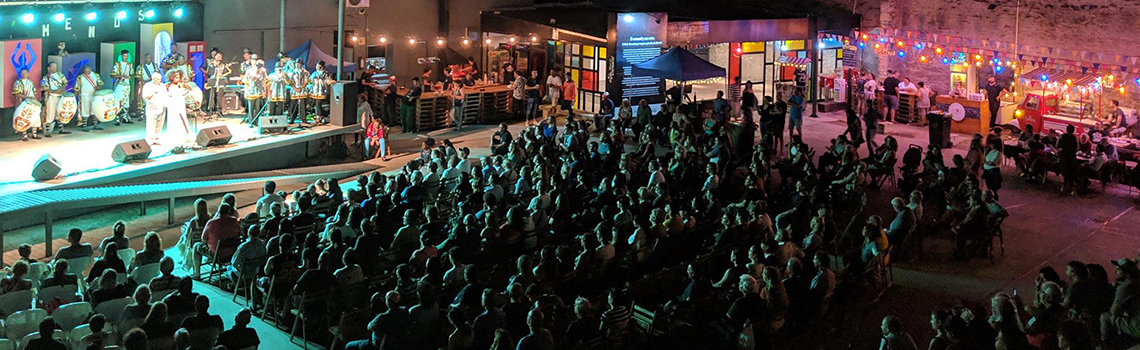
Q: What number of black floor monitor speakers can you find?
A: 4